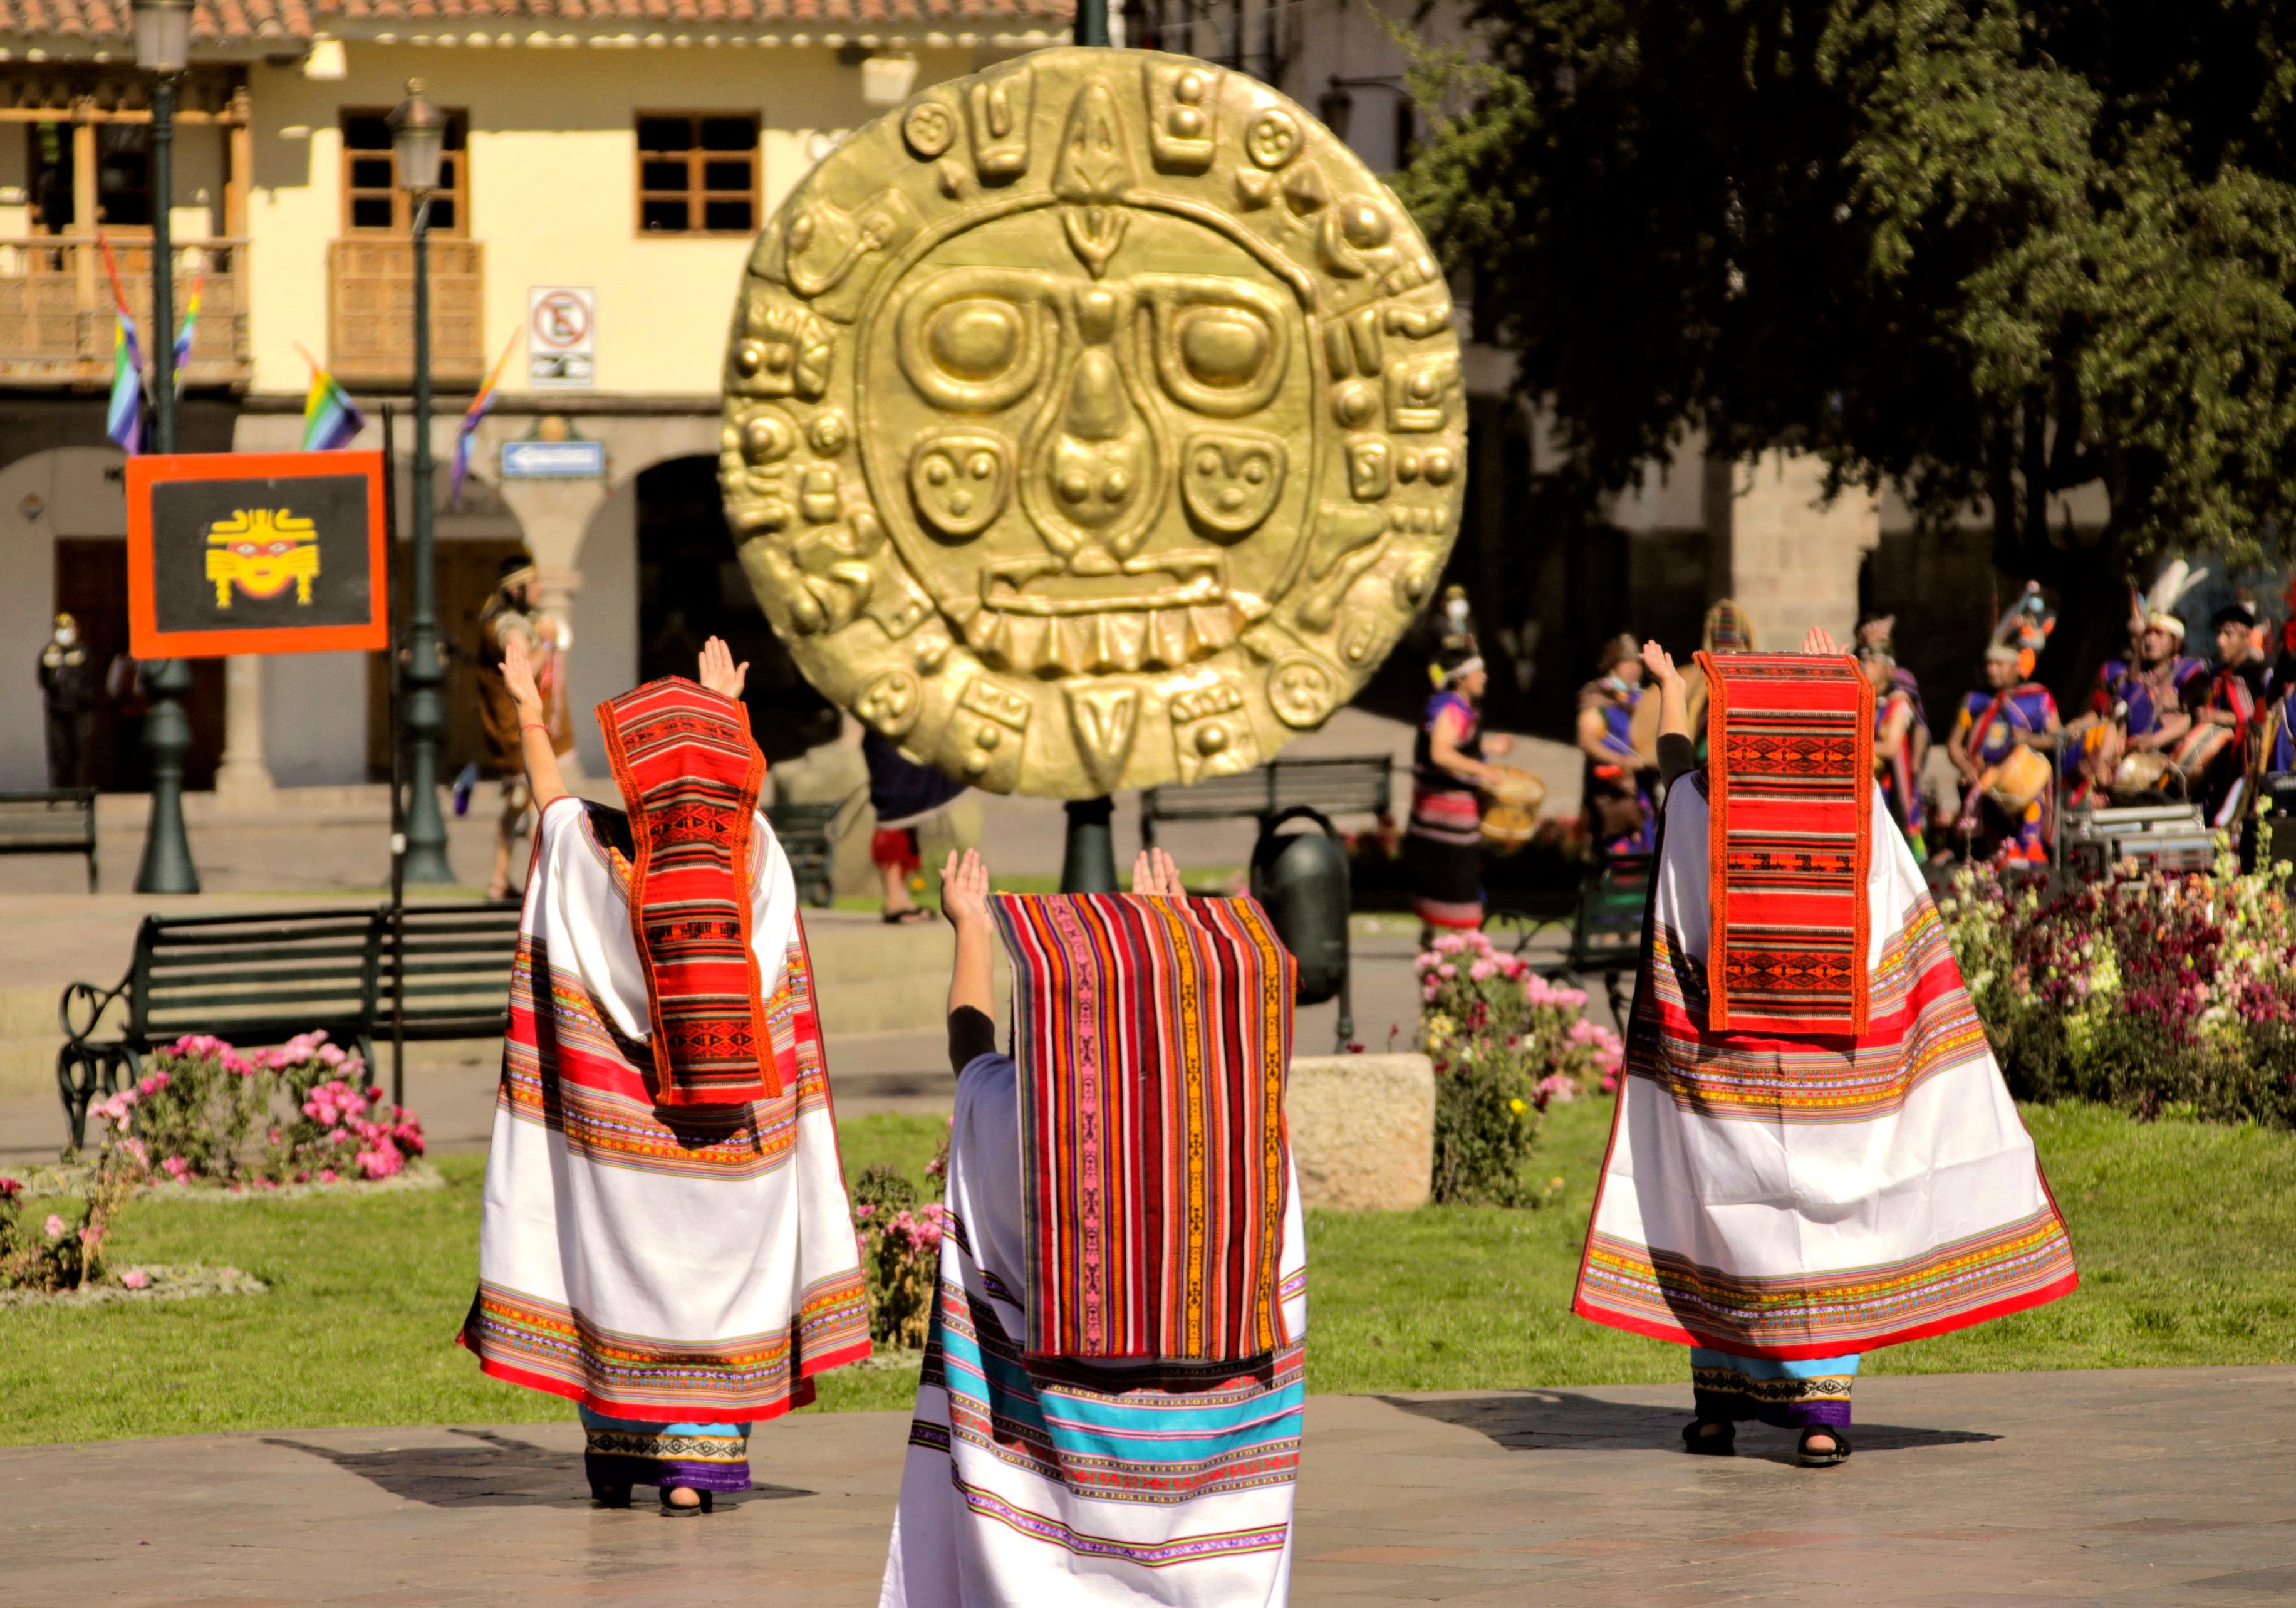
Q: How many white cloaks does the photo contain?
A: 3